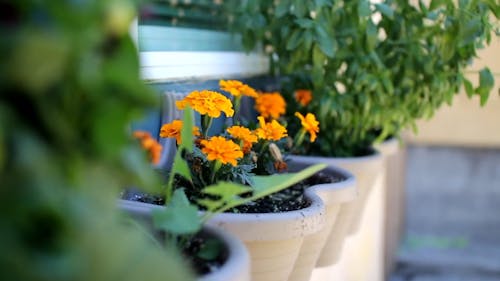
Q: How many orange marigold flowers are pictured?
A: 10